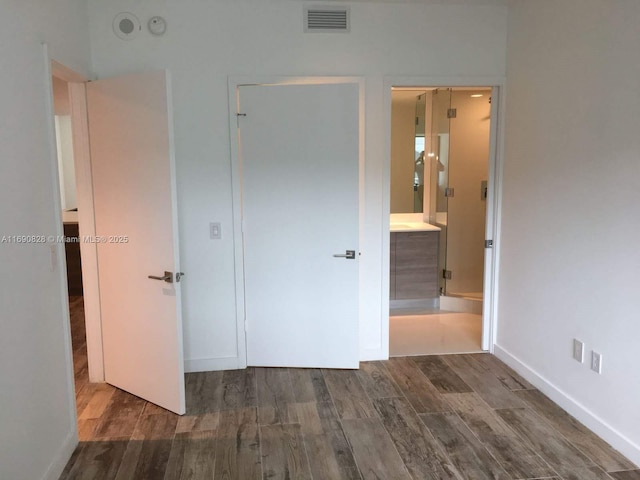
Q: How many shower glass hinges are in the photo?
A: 3